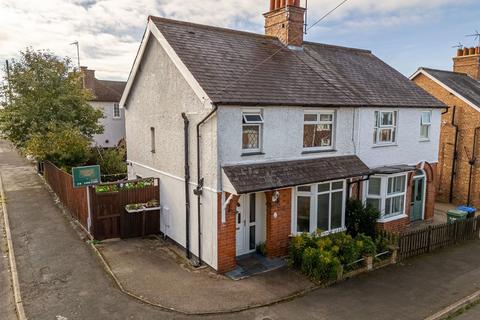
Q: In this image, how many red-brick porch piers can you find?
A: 2